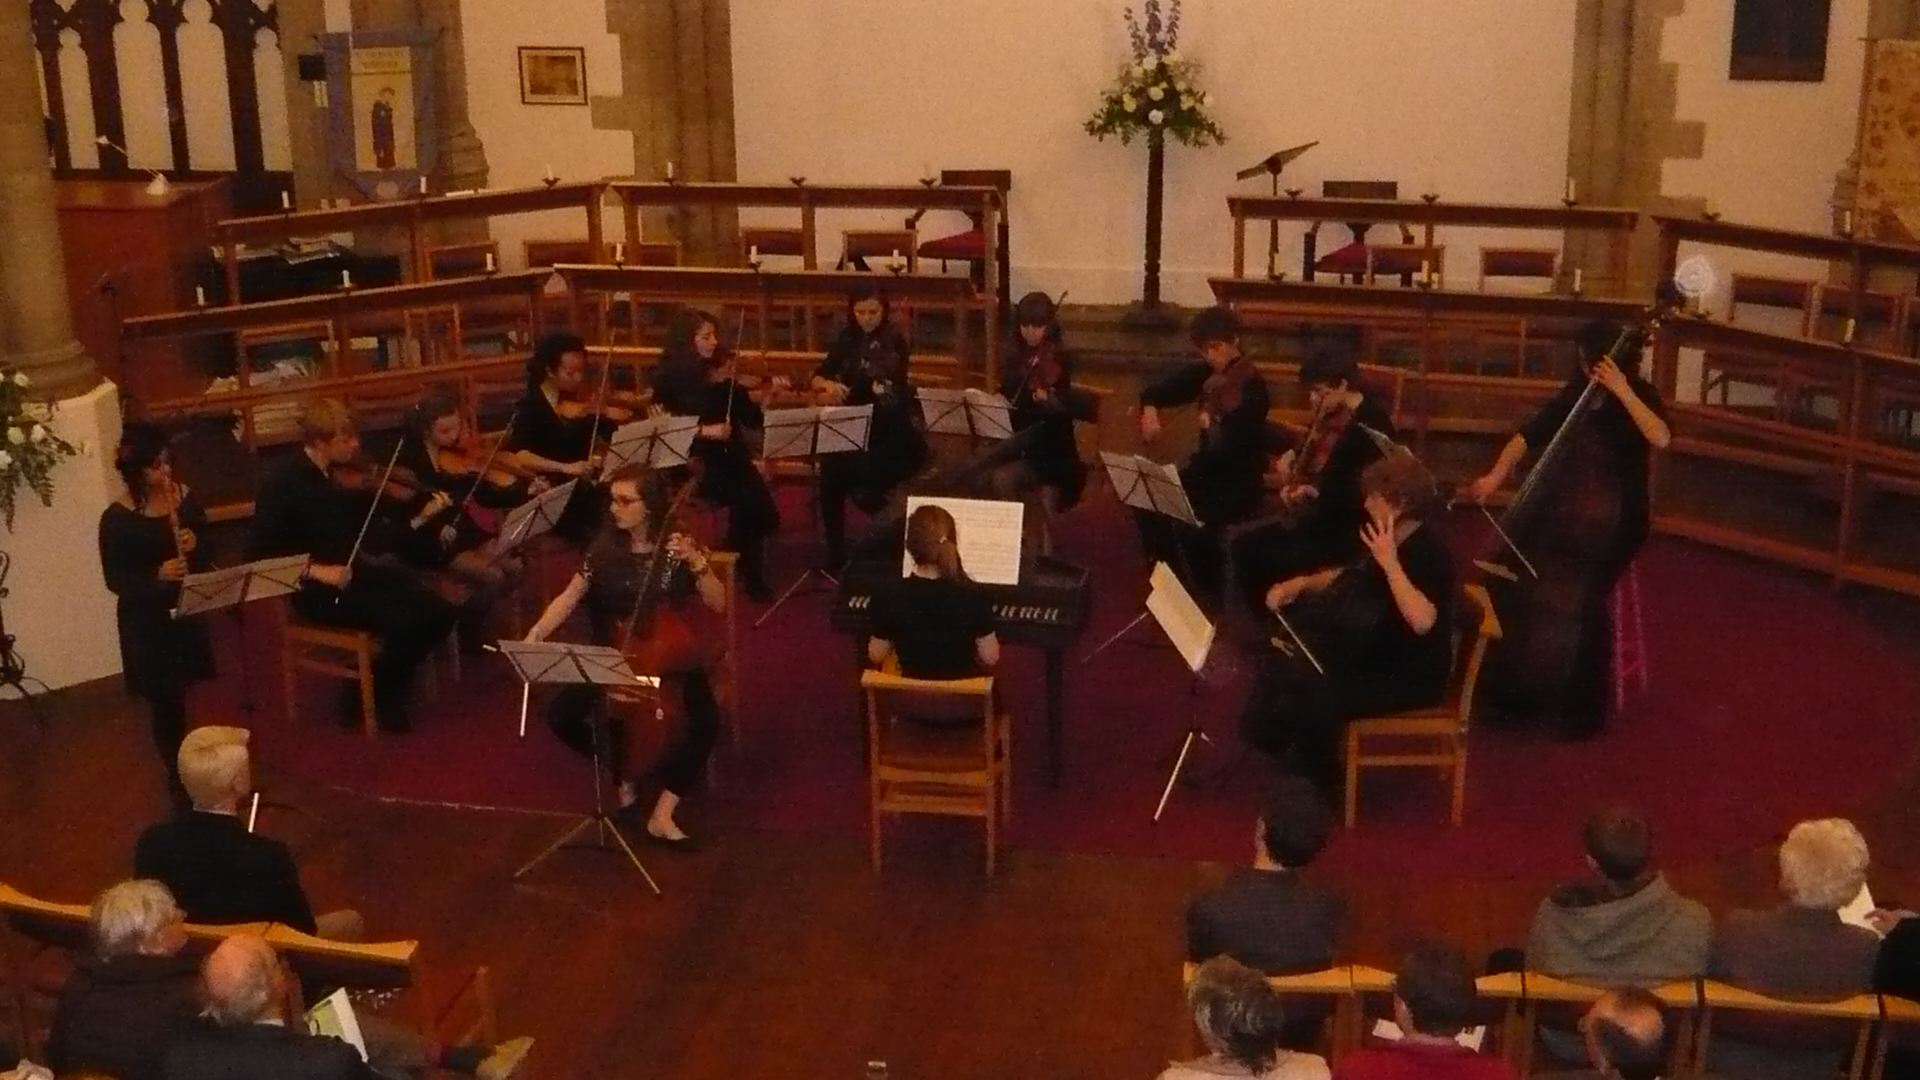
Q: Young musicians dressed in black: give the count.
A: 13